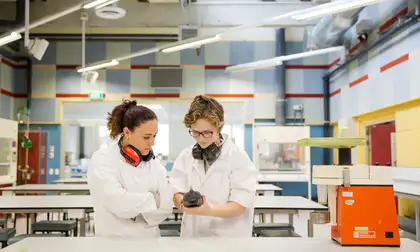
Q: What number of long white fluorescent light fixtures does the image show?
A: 6